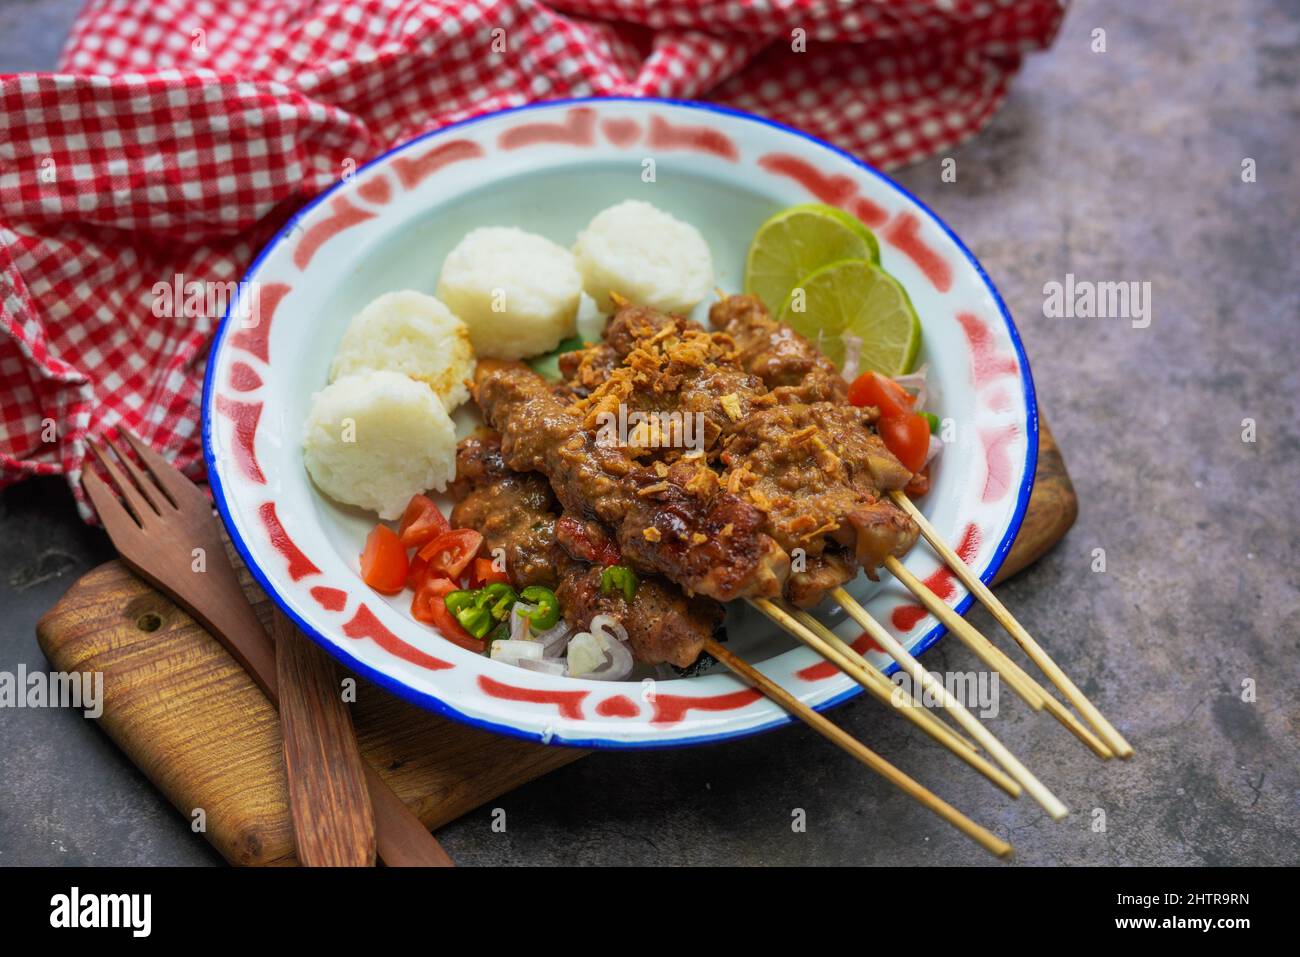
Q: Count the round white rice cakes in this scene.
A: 4